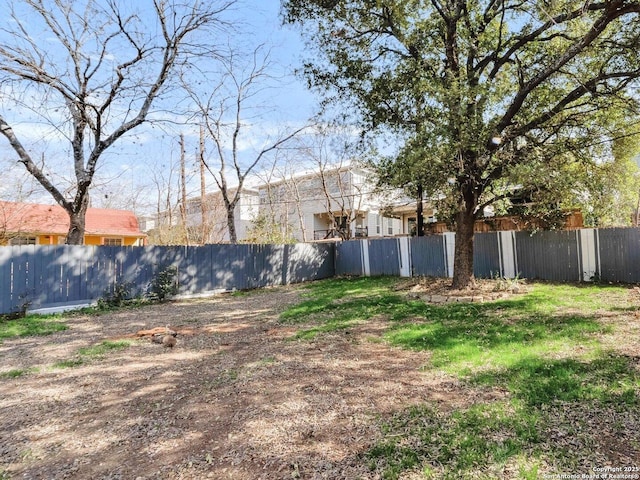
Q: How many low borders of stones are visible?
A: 1